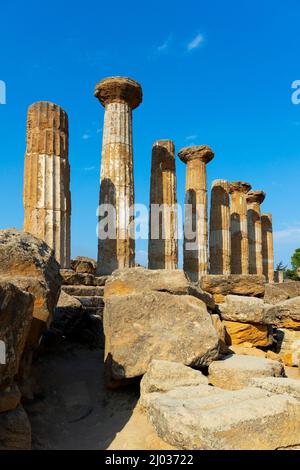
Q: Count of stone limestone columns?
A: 8